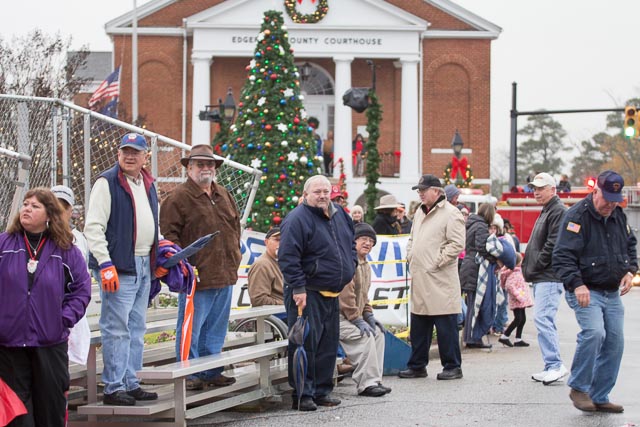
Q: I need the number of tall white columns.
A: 3